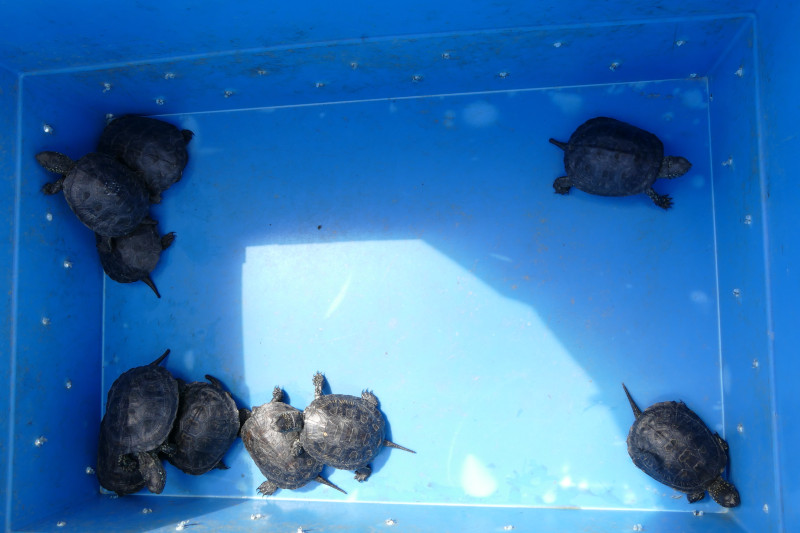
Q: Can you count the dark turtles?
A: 10